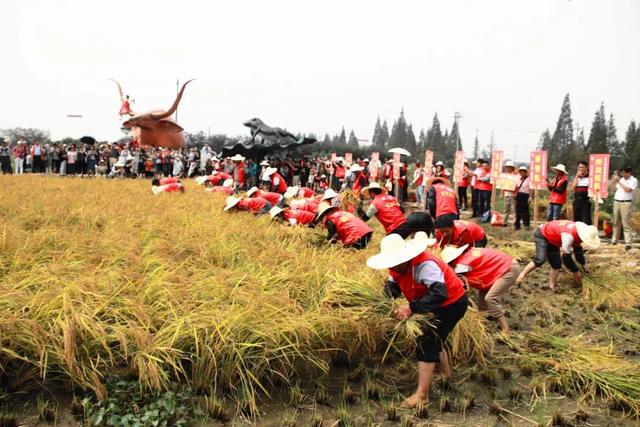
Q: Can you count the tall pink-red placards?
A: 9